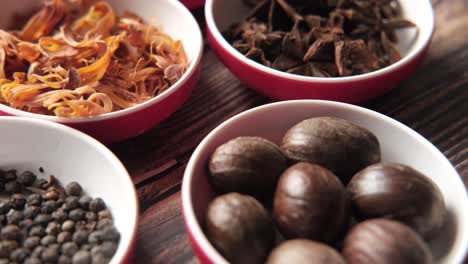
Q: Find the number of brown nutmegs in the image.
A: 7